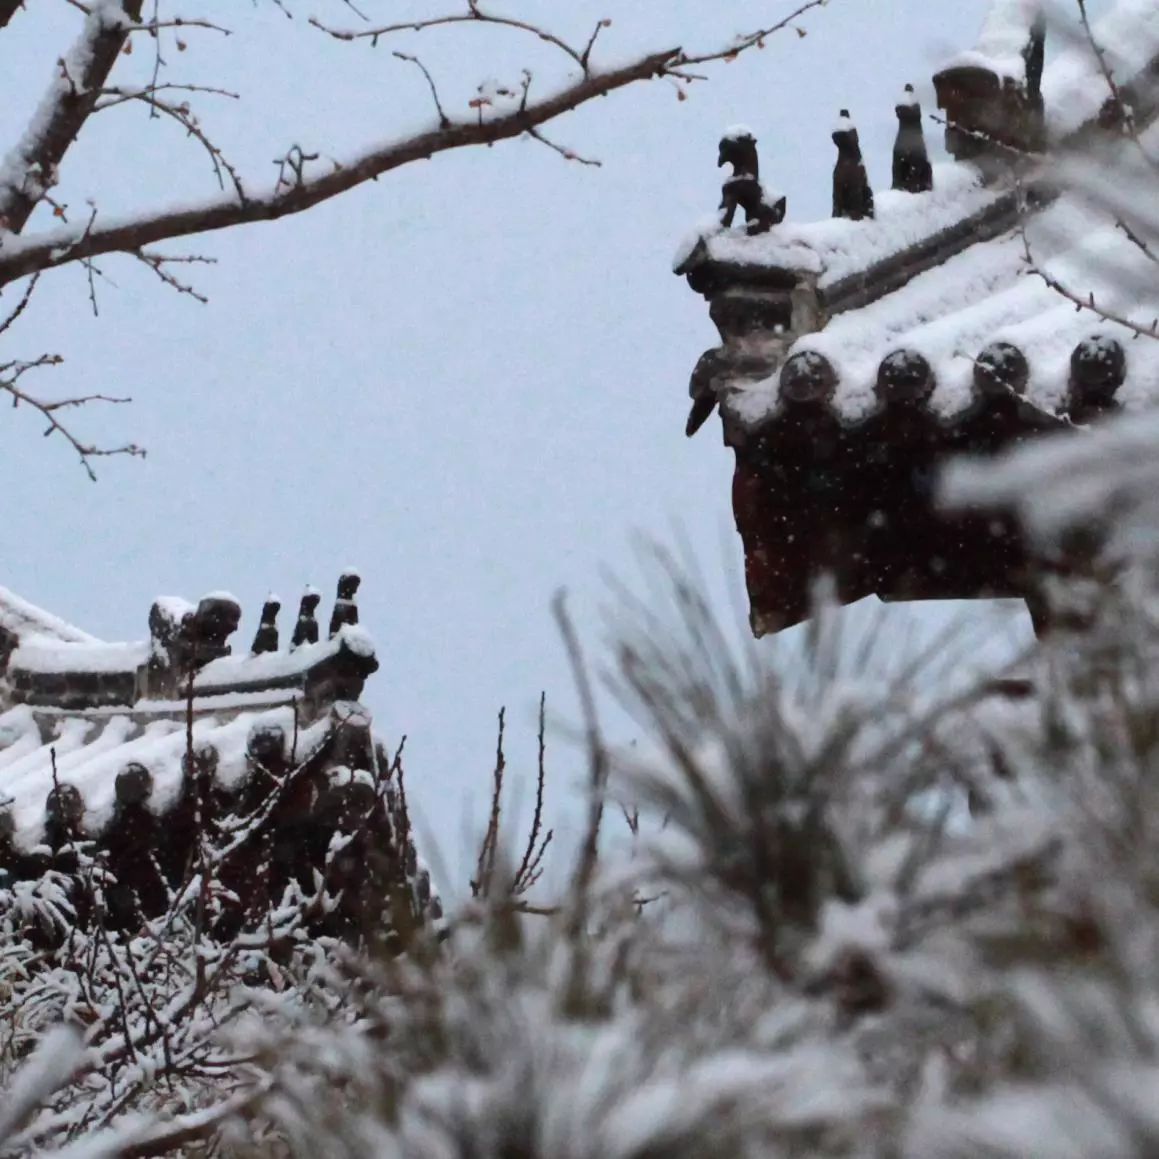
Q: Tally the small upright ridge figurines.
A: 6